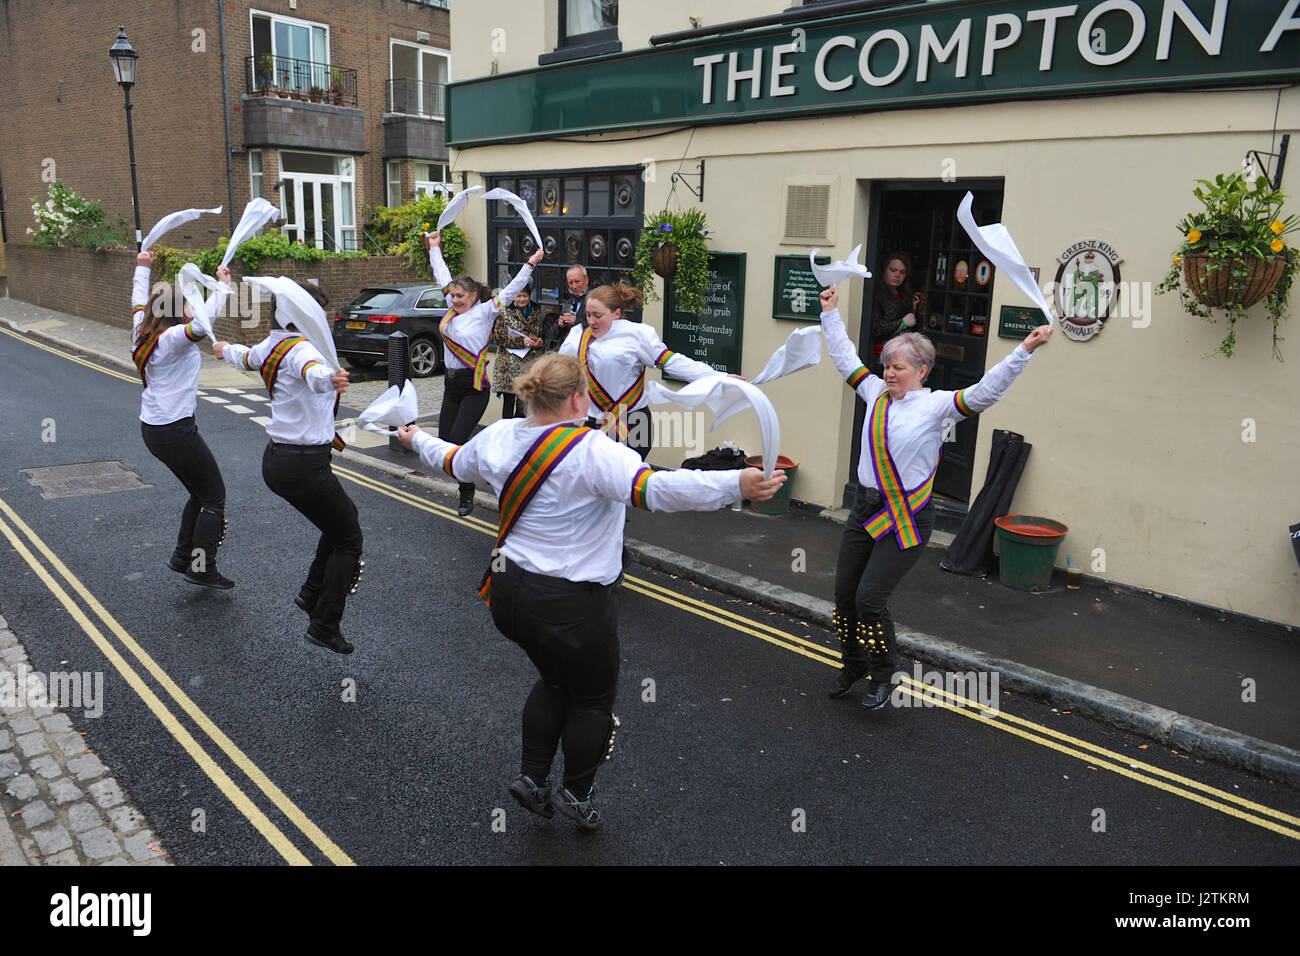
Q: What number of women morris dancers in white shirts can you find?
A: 6